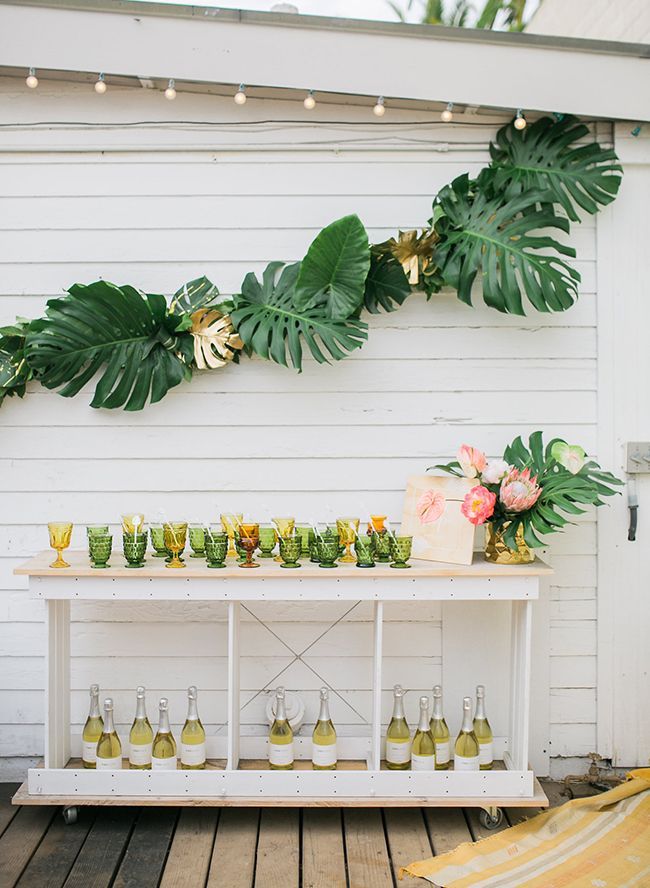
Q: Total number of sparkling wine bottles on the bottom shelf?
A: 12